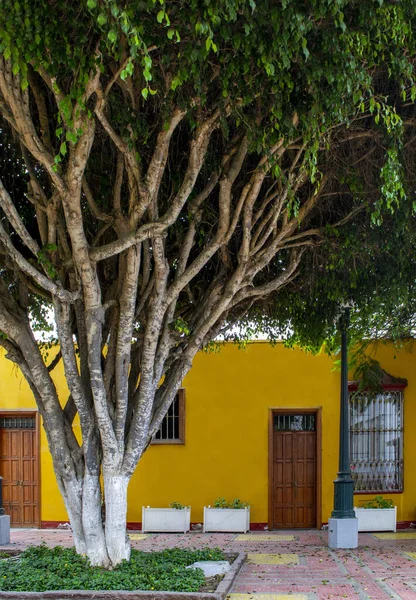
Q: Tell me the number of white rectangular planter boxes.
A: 3